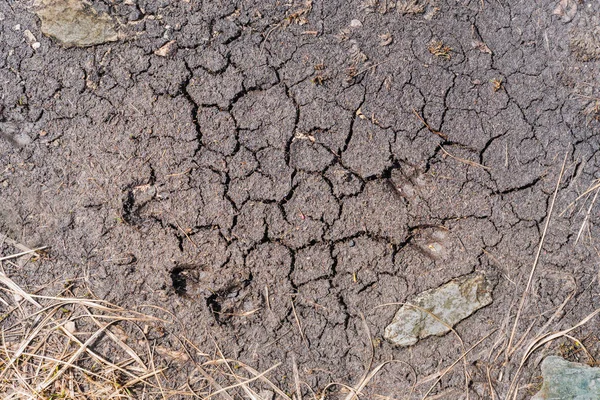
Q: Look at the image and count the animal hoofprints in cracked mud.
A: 5